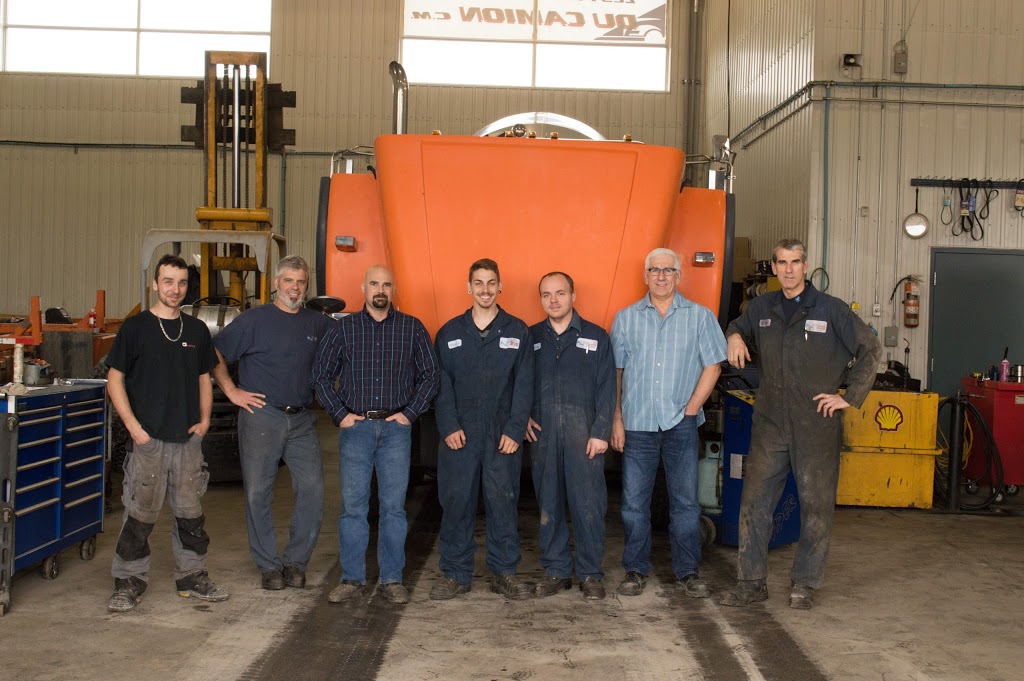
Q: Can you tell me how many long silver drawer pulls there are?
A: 13